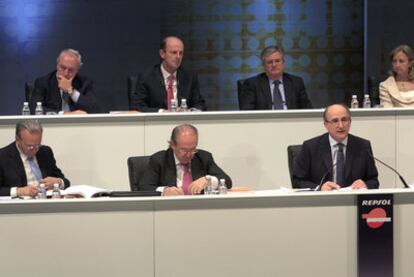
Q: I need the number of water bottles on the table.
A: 10